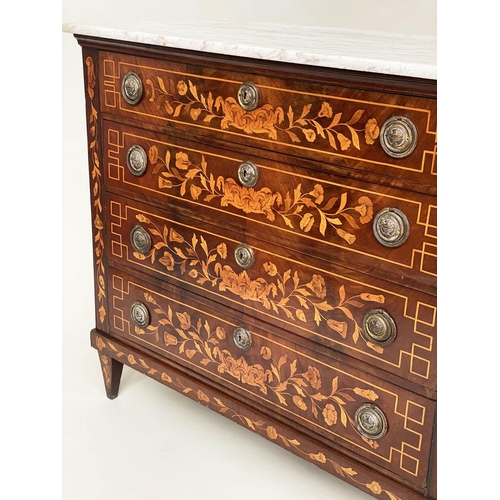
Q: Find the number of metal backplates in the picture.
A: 12